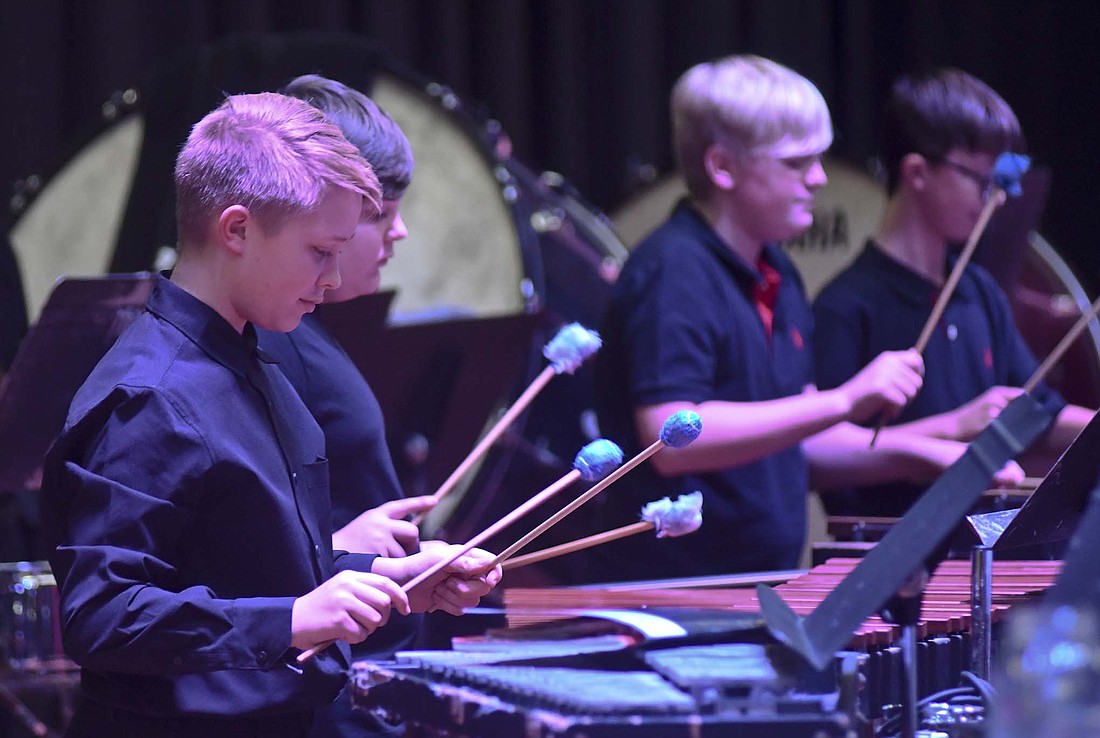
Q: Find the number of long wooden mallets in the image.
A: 6